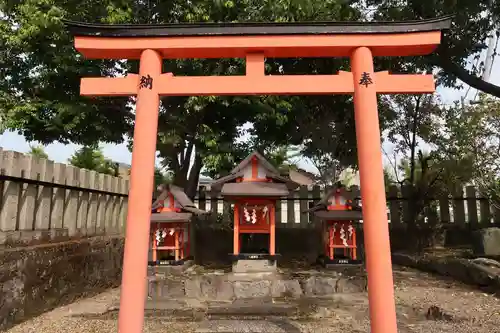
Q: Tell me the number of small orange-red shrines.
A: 3